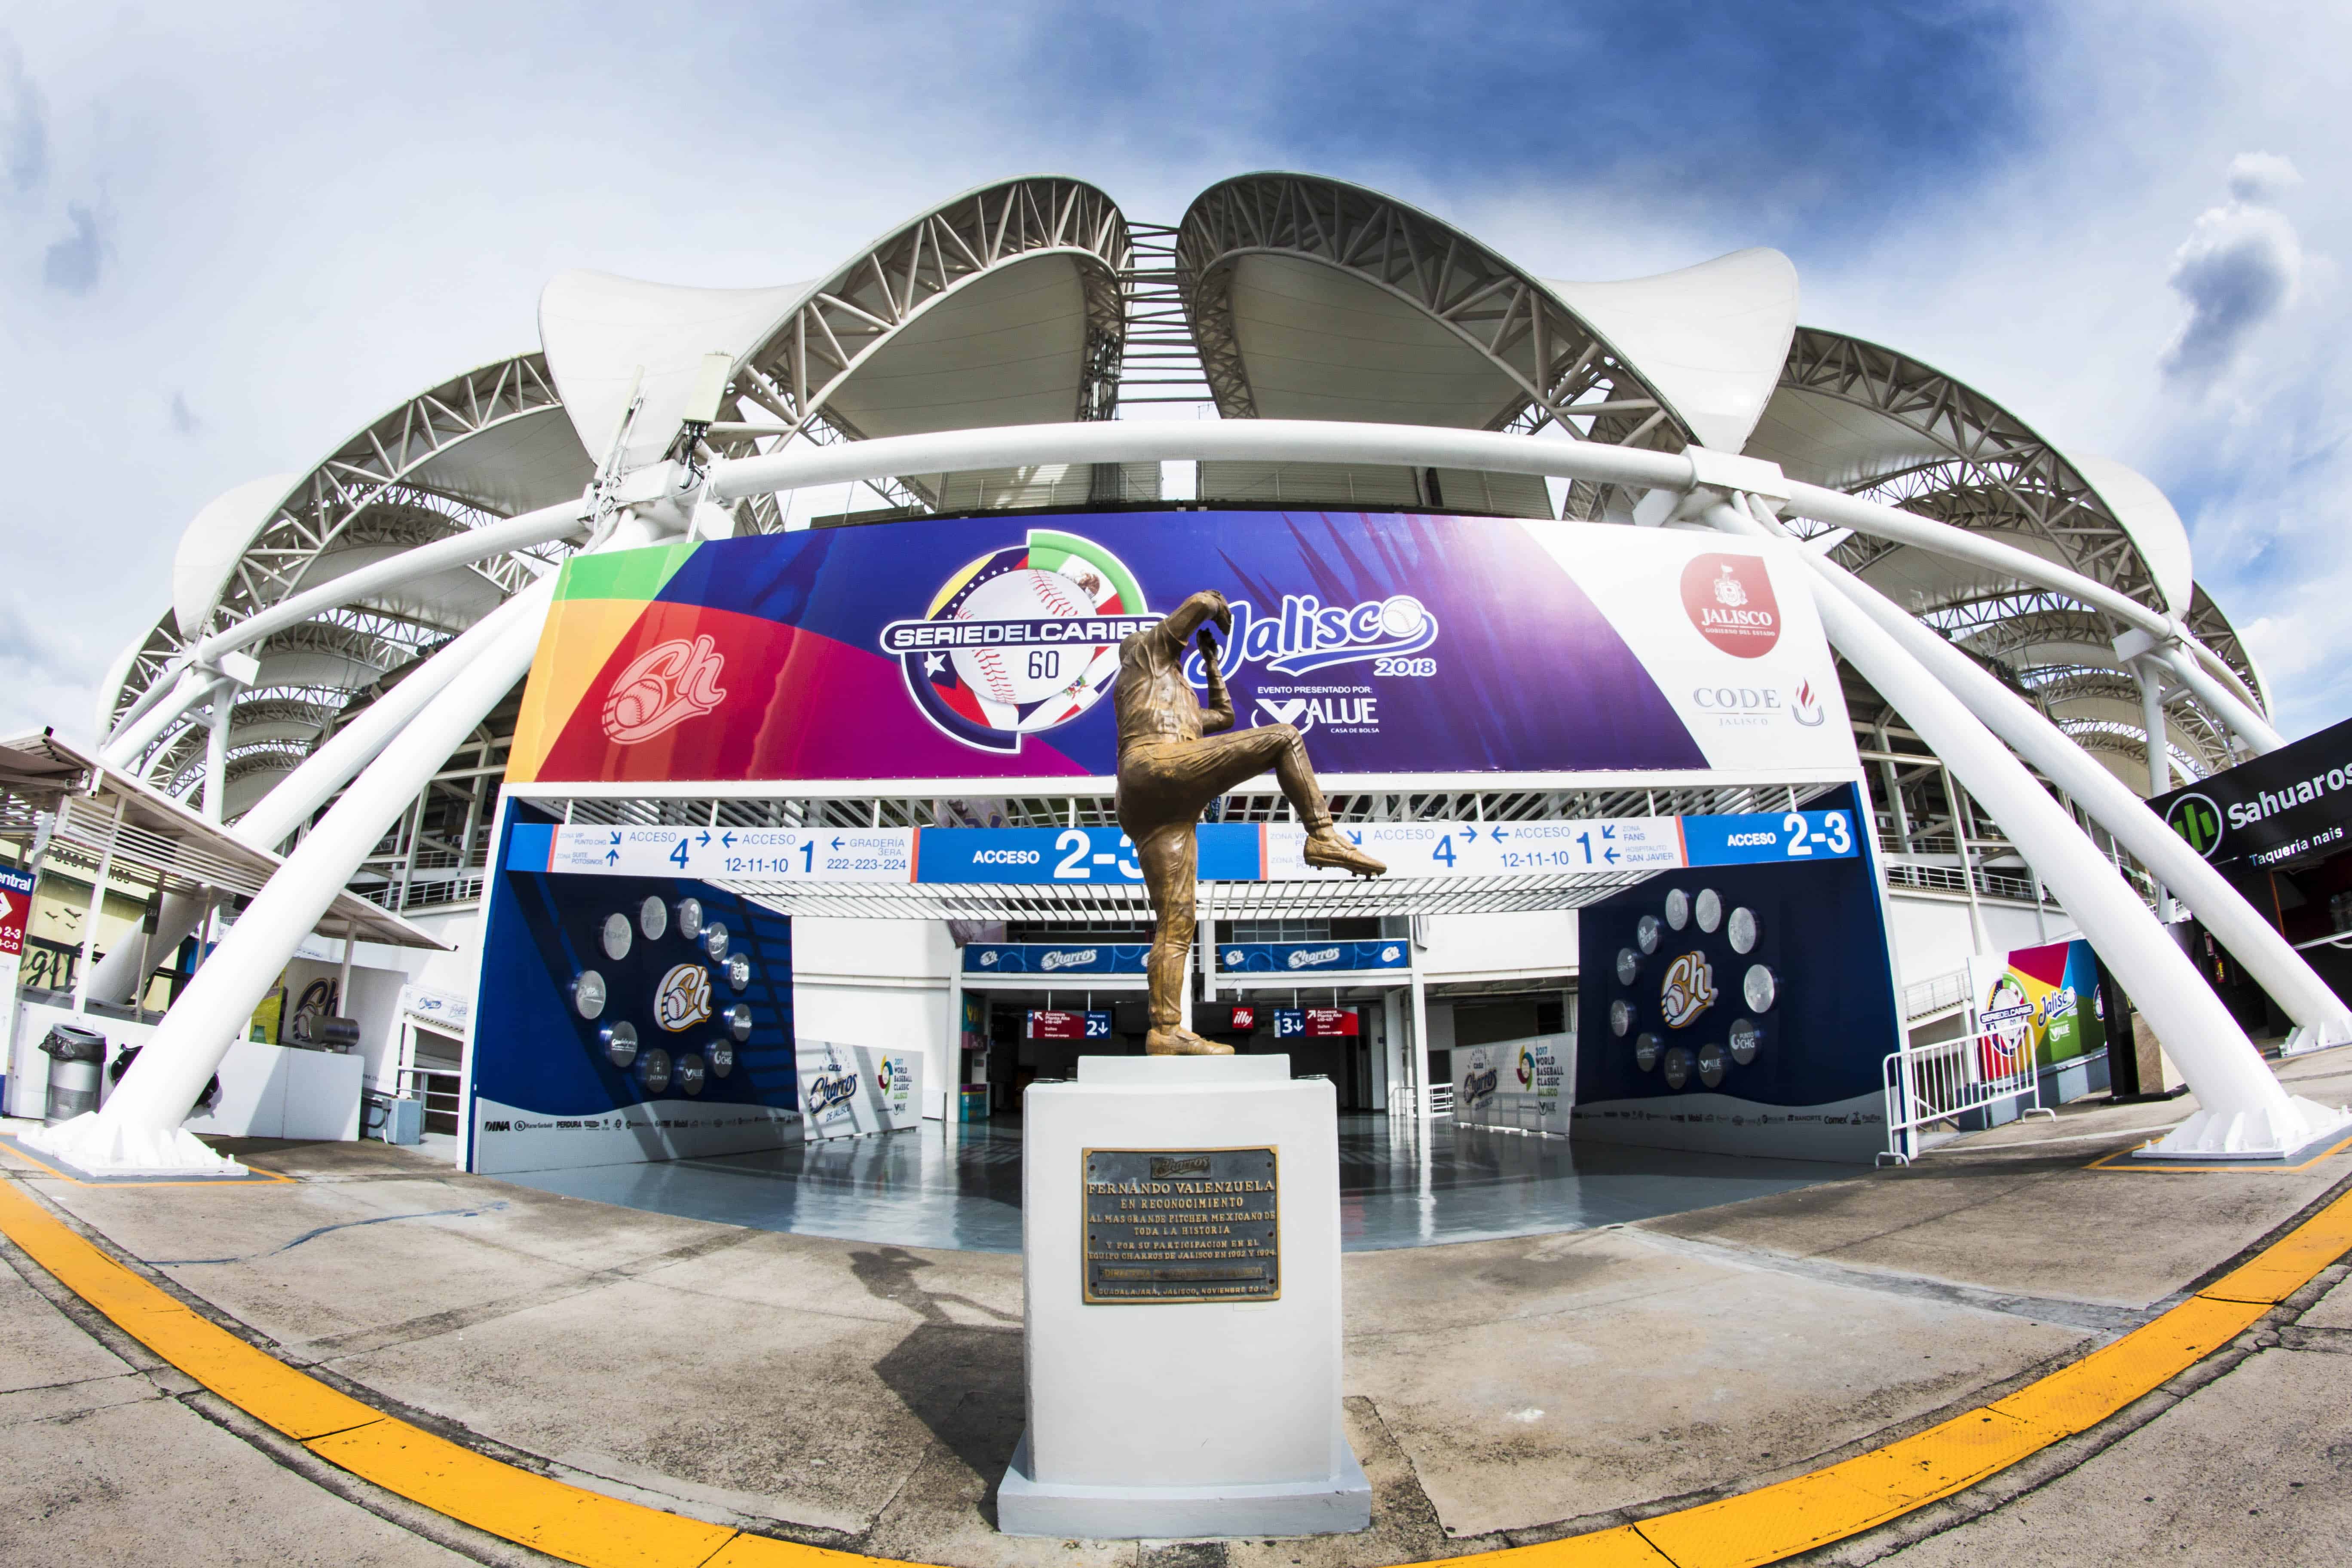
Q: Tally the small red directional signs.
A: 2